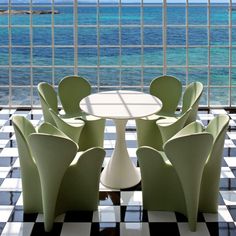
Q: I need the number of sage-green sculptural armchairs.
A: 4